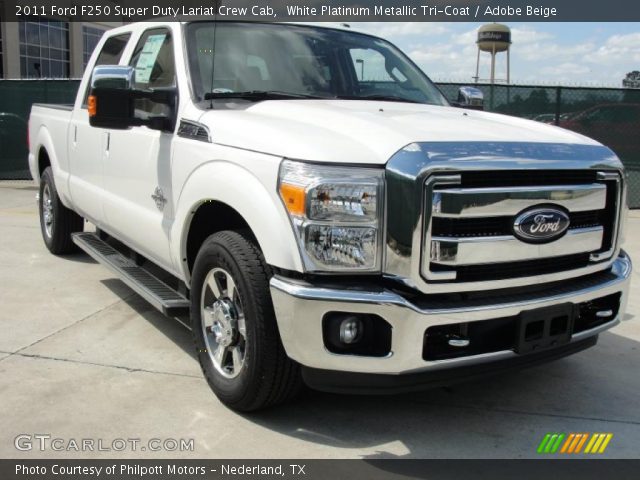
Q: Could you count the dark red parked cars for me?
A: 1